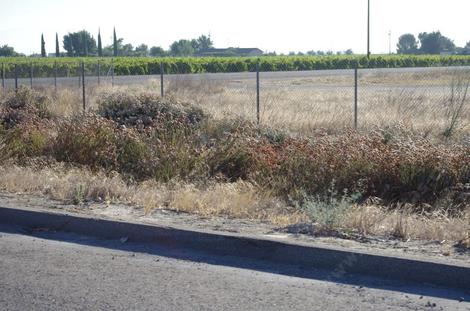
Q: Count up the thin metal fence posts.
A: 11